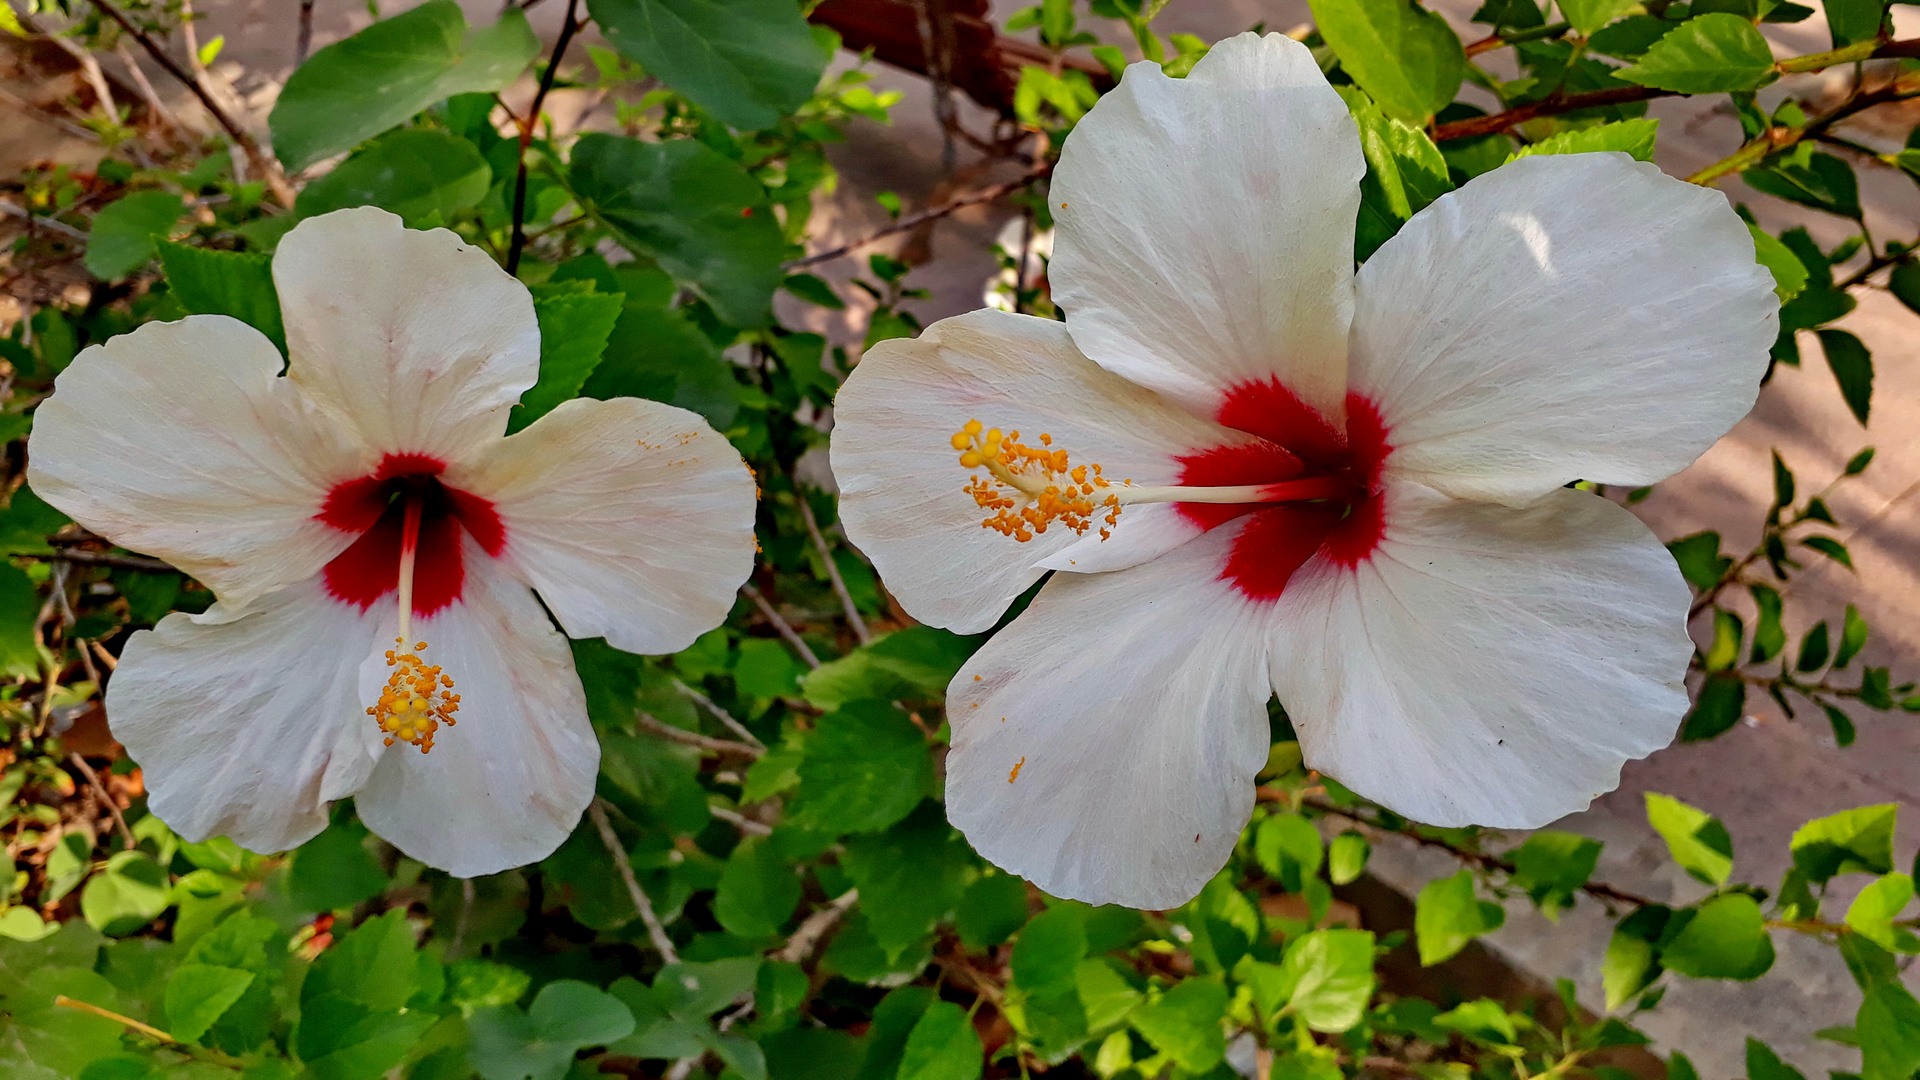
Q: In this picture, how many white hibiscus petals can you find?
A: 10